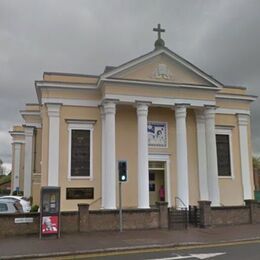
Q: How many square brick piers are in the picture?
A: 4